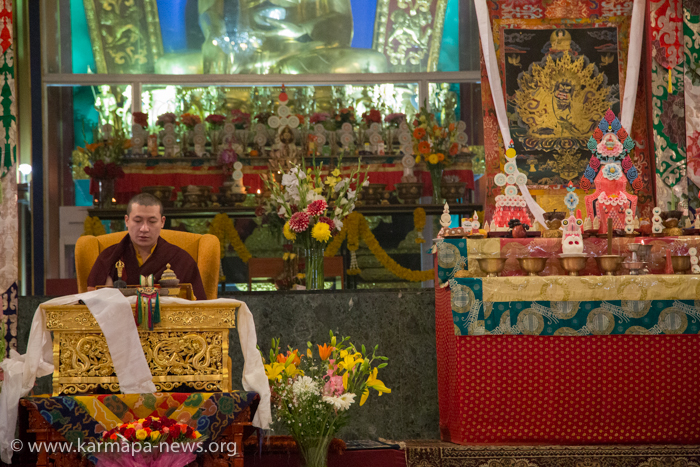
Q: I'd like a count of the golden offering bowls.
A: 5